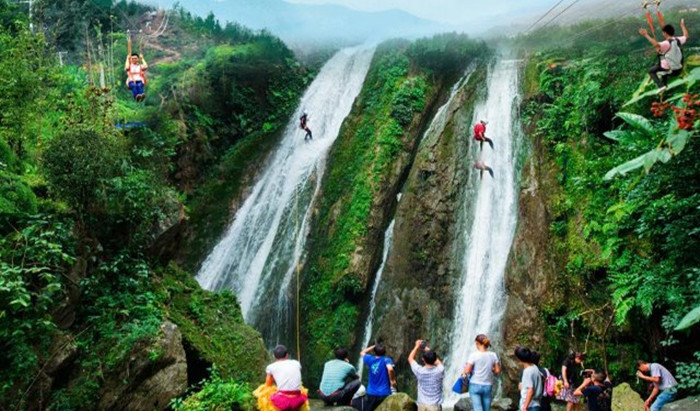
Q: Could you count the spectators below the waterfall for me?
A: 10